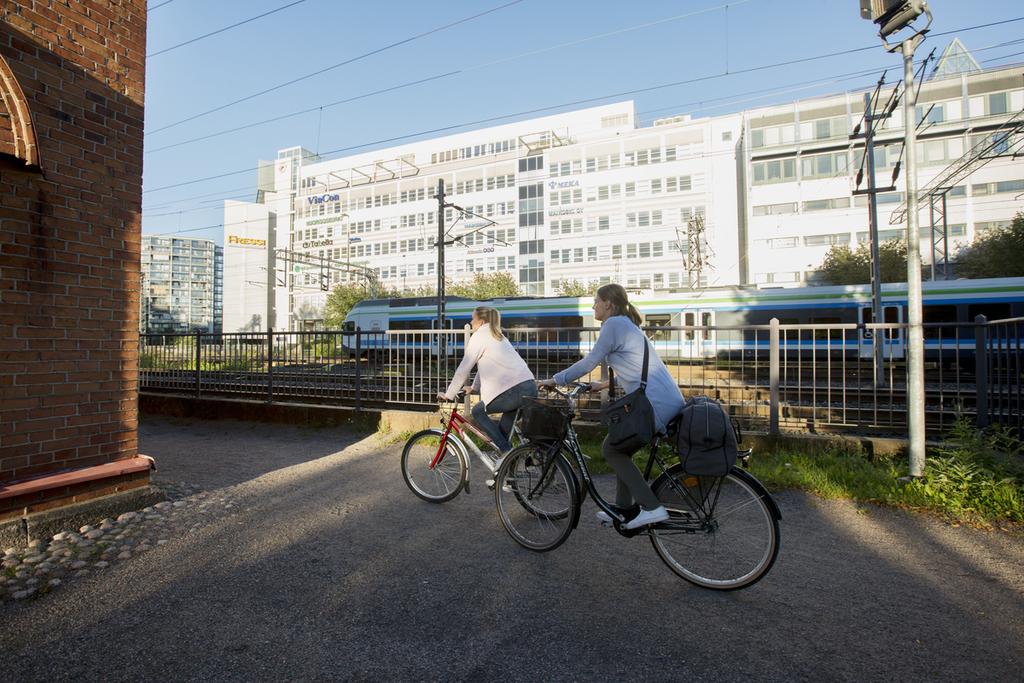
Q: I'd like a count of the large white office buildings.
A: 2